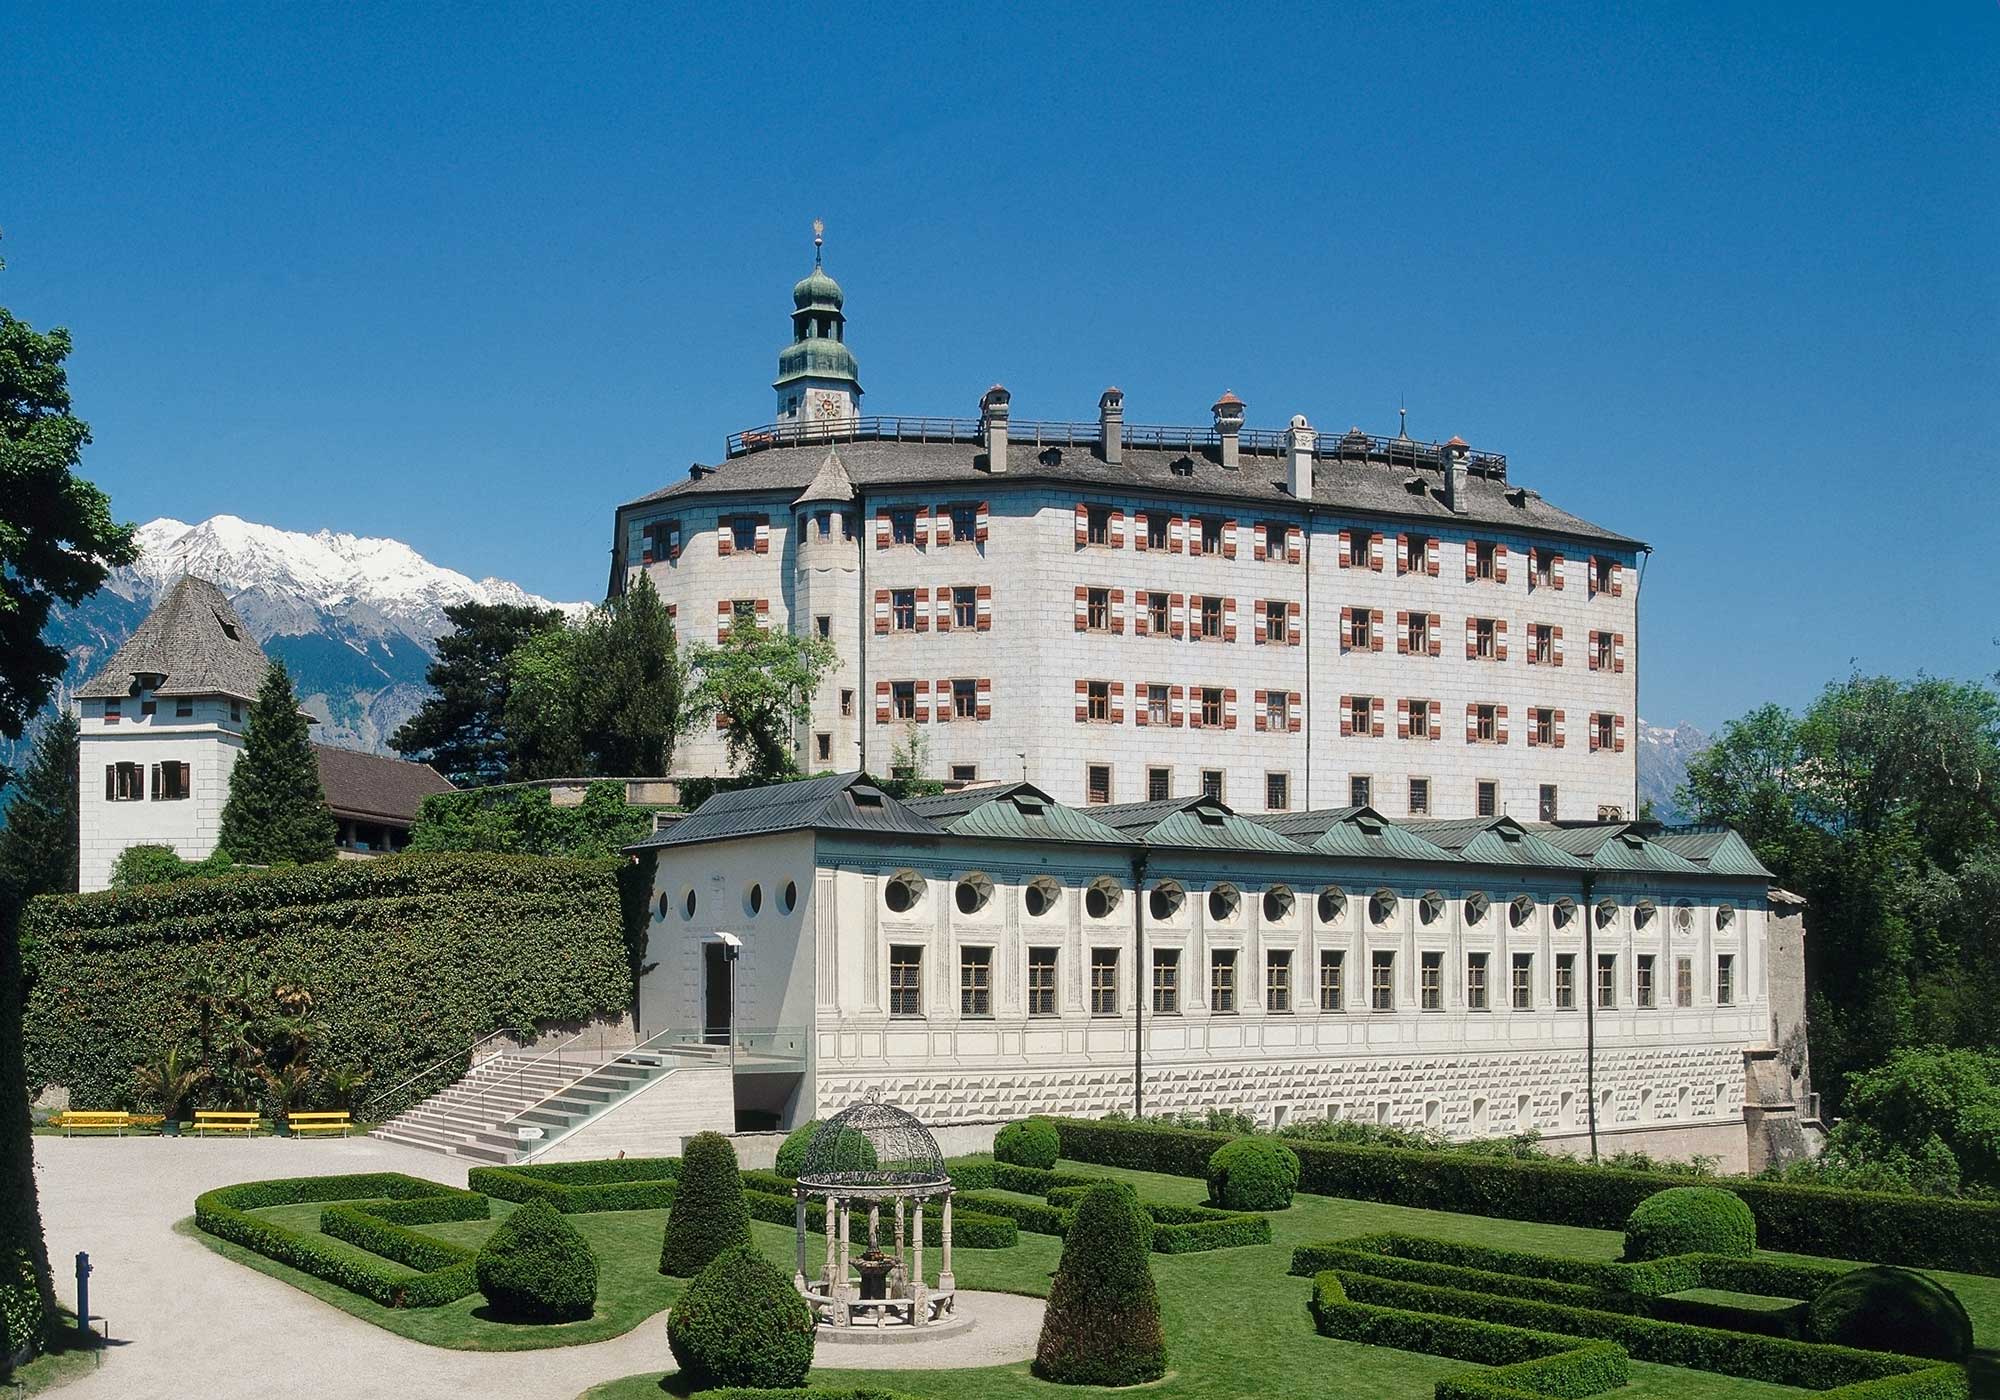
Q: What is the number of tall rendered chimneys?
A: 5